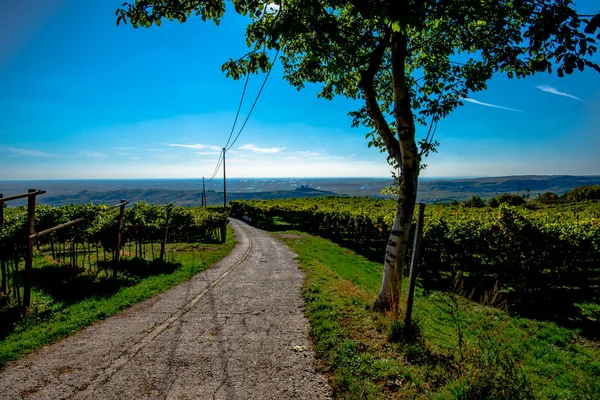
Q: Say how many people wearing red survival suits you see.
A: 0